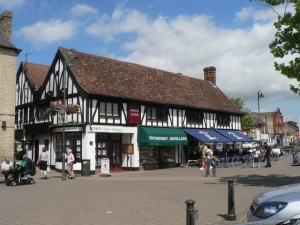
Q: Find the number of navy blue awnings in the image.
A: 2